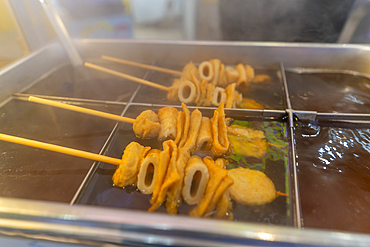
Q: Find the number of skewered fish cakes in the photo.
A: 4